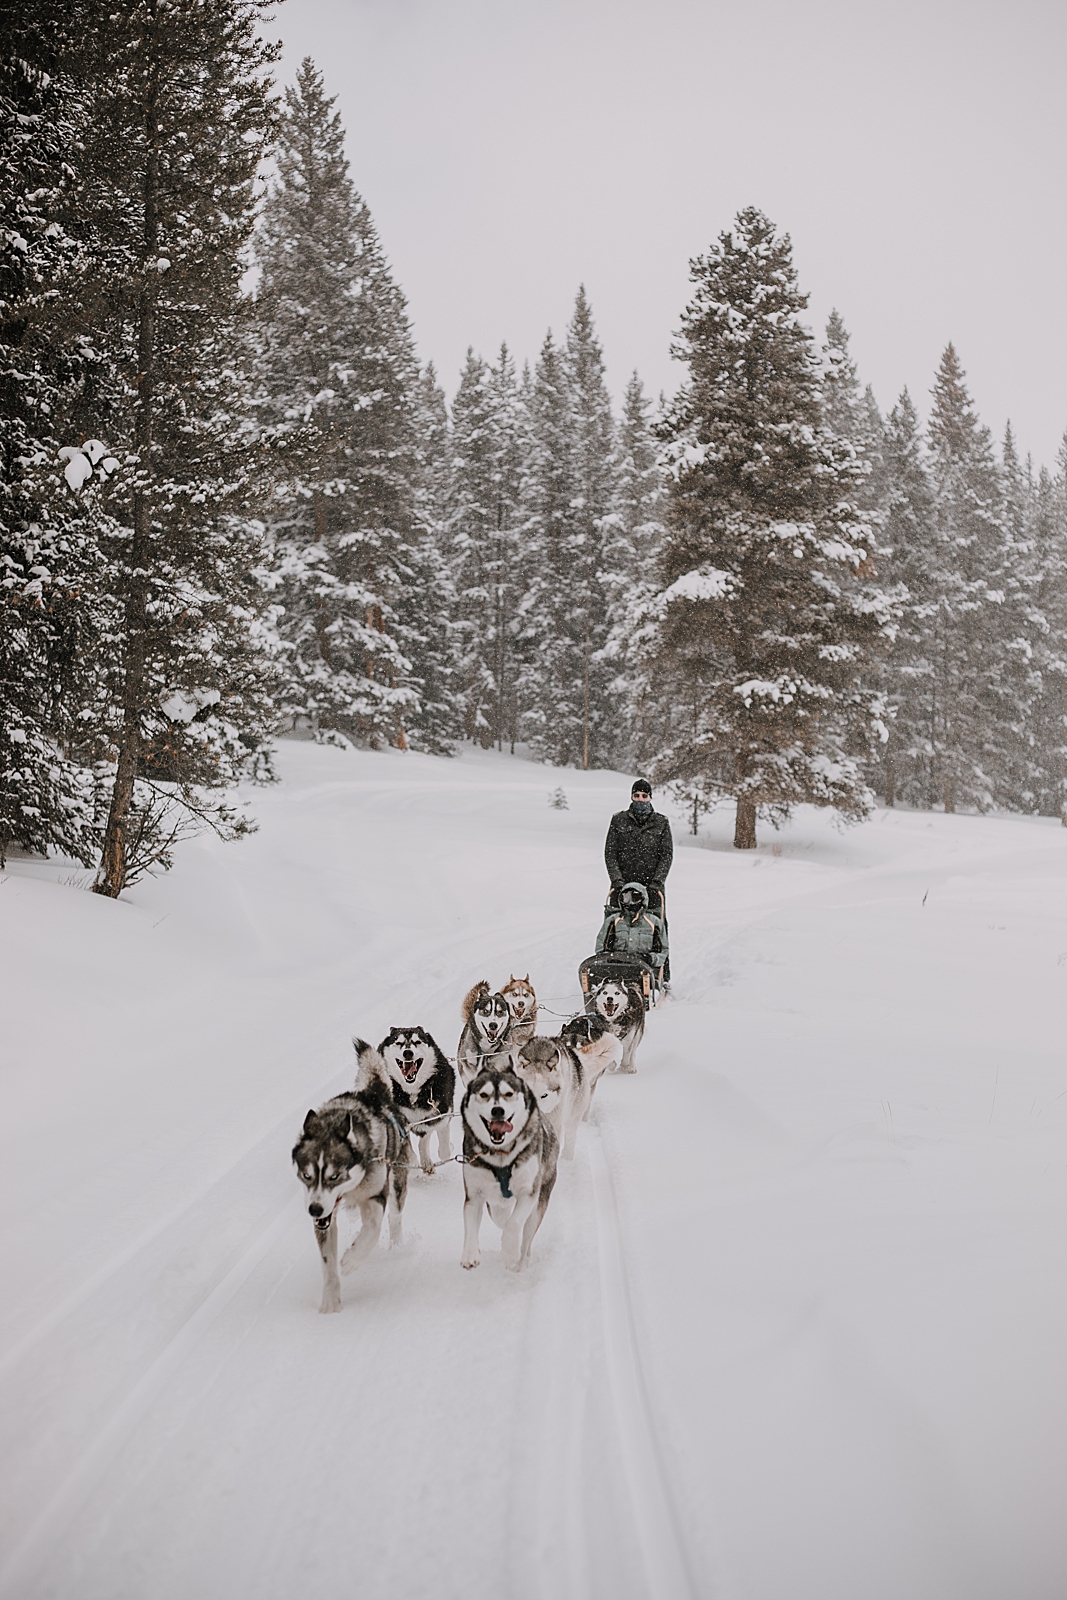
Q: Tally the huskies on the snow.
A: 8